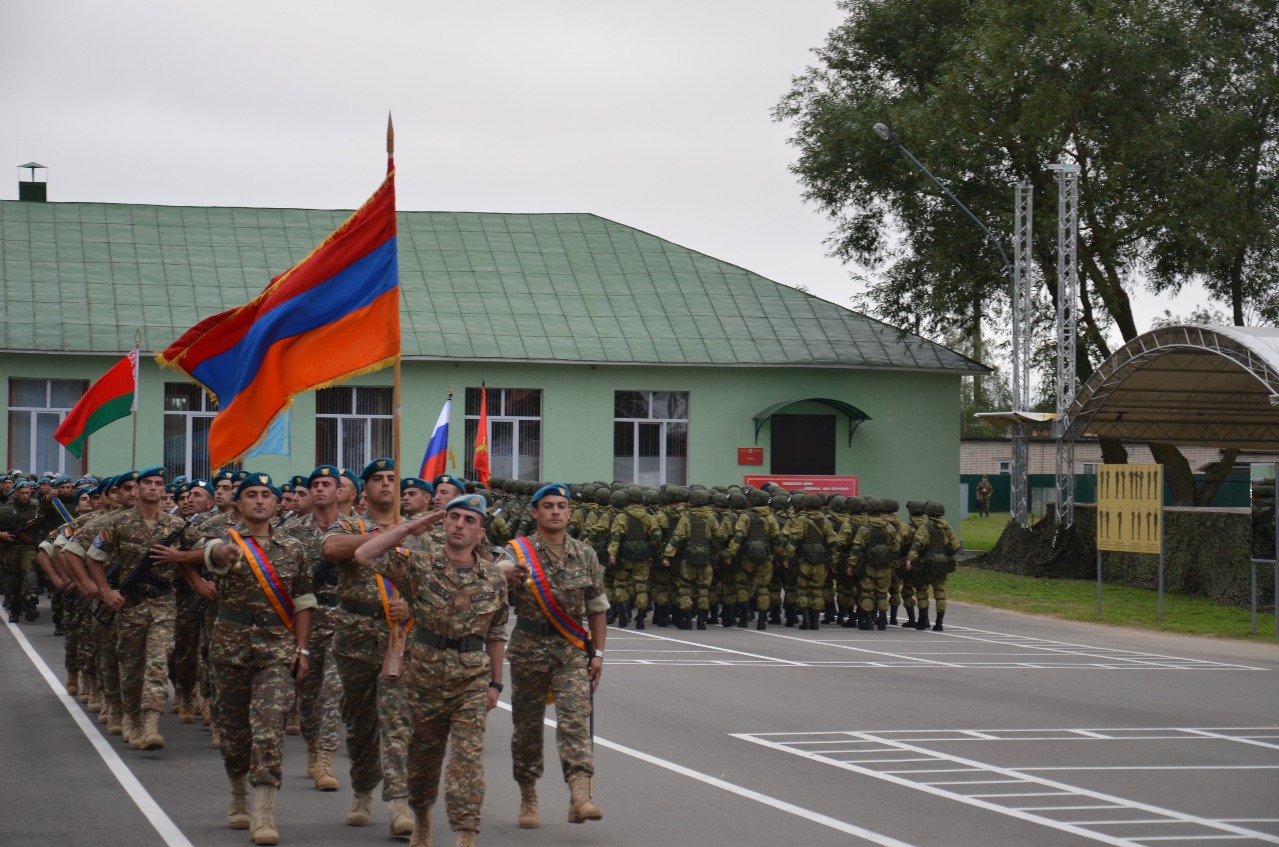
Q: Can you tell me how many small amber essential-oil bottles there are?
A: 0